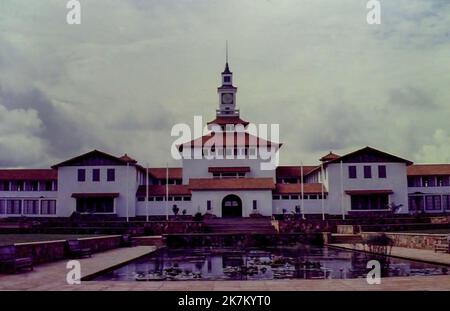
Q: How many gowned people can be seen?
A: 0